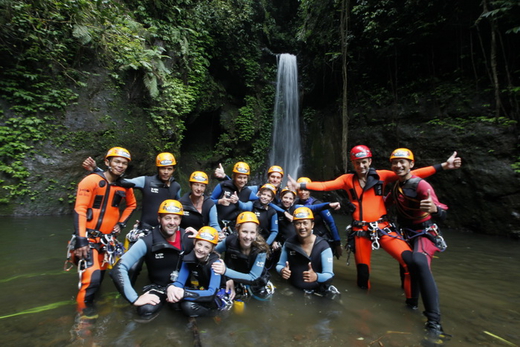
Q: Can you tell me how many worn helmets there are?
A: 14